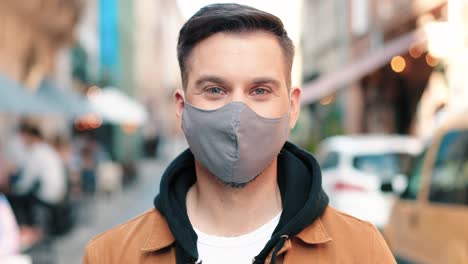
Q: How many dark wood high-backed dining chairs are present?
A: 0